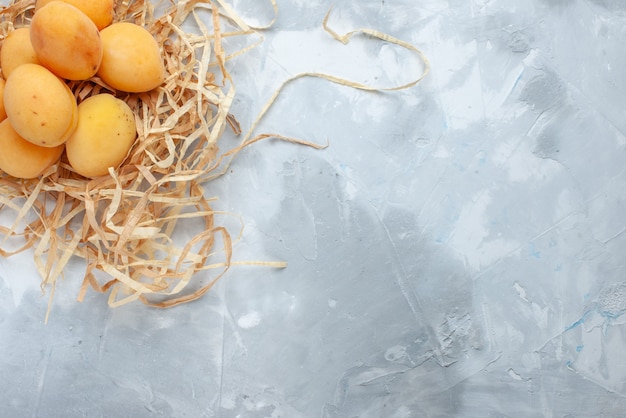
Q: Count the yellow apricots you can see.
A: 8